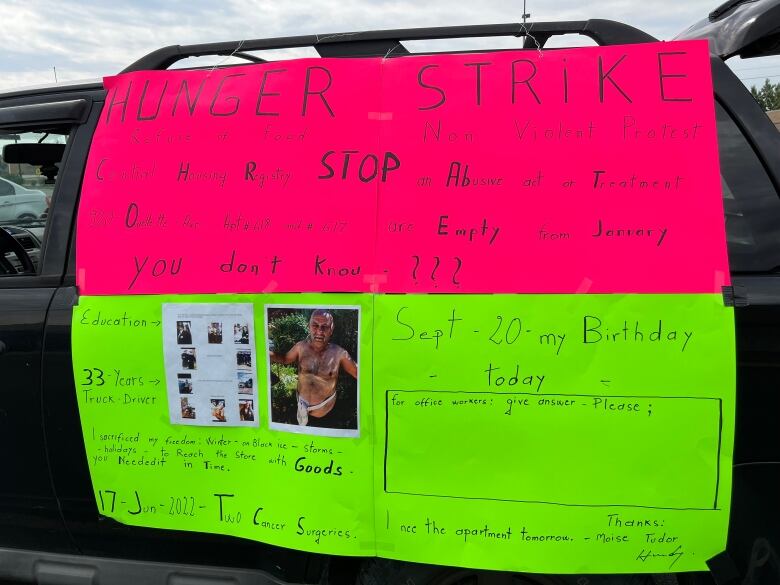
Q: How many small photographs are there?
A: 10